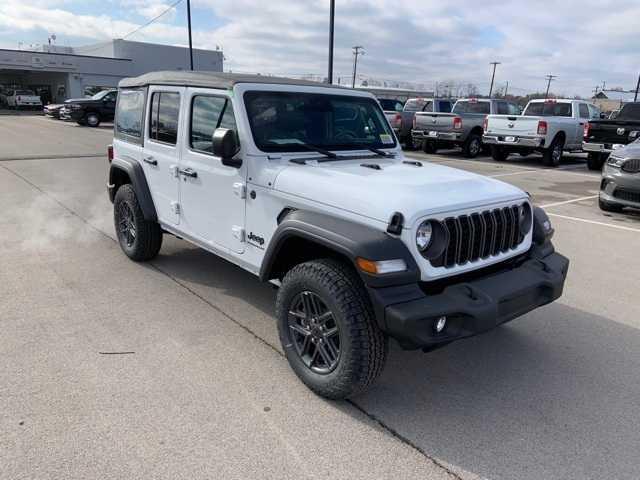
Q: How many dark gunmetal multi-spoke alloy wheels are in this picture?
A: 2